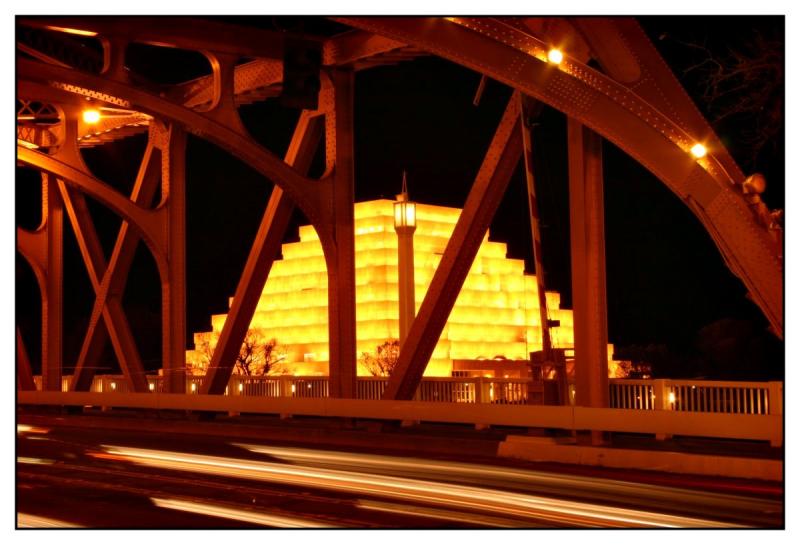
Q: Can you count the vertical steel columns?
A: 4